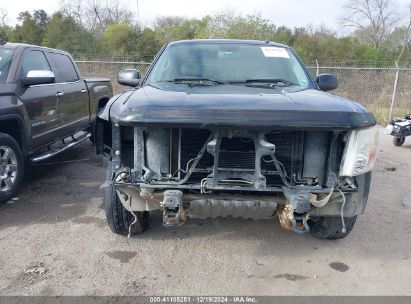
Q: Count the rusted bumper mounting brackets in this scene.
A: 2